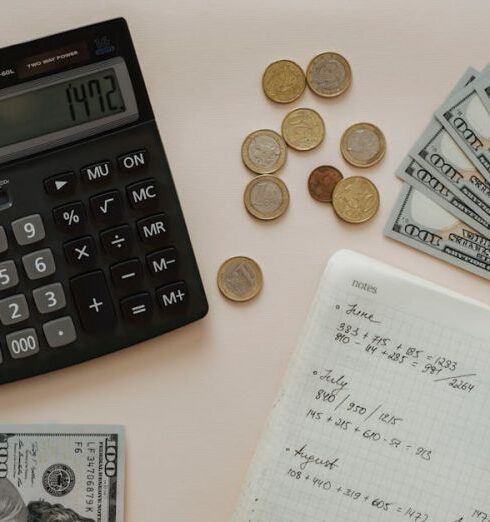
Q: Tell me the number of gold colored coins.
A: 3